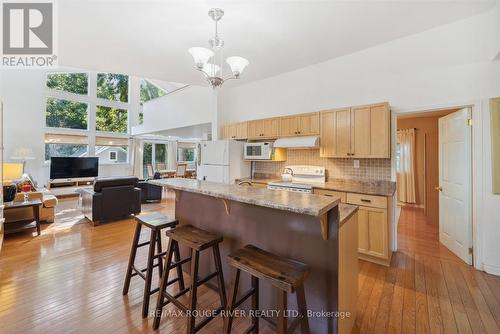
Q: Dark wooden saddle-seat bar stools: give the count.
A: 3